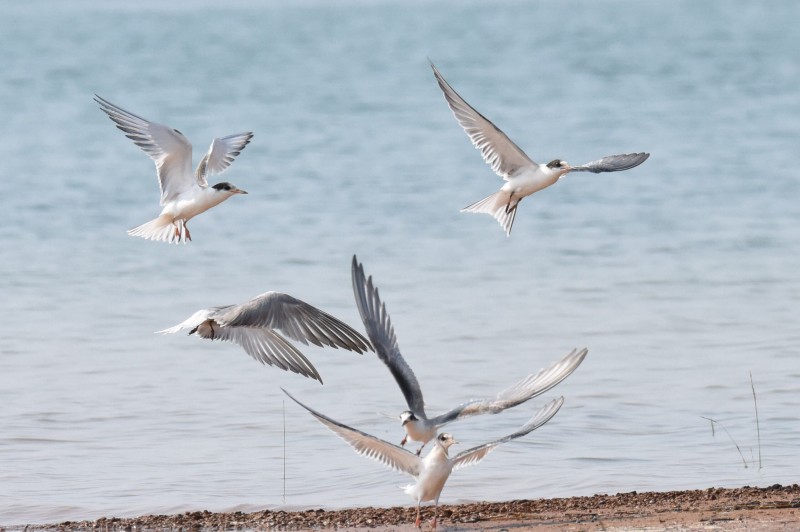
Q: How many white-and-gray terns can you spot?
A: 5